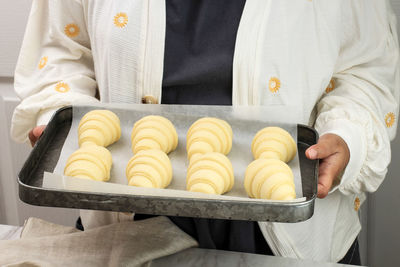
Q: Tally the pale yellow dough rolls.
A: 8